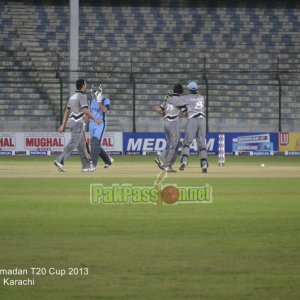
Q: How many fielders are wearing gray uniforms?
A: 3